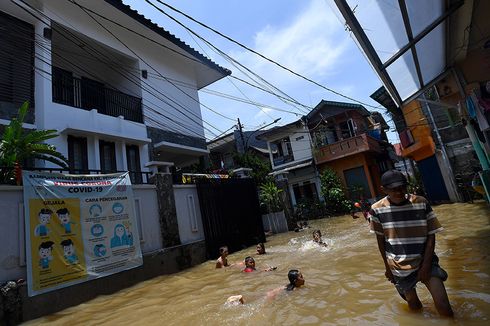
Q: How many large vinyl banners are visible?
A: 1